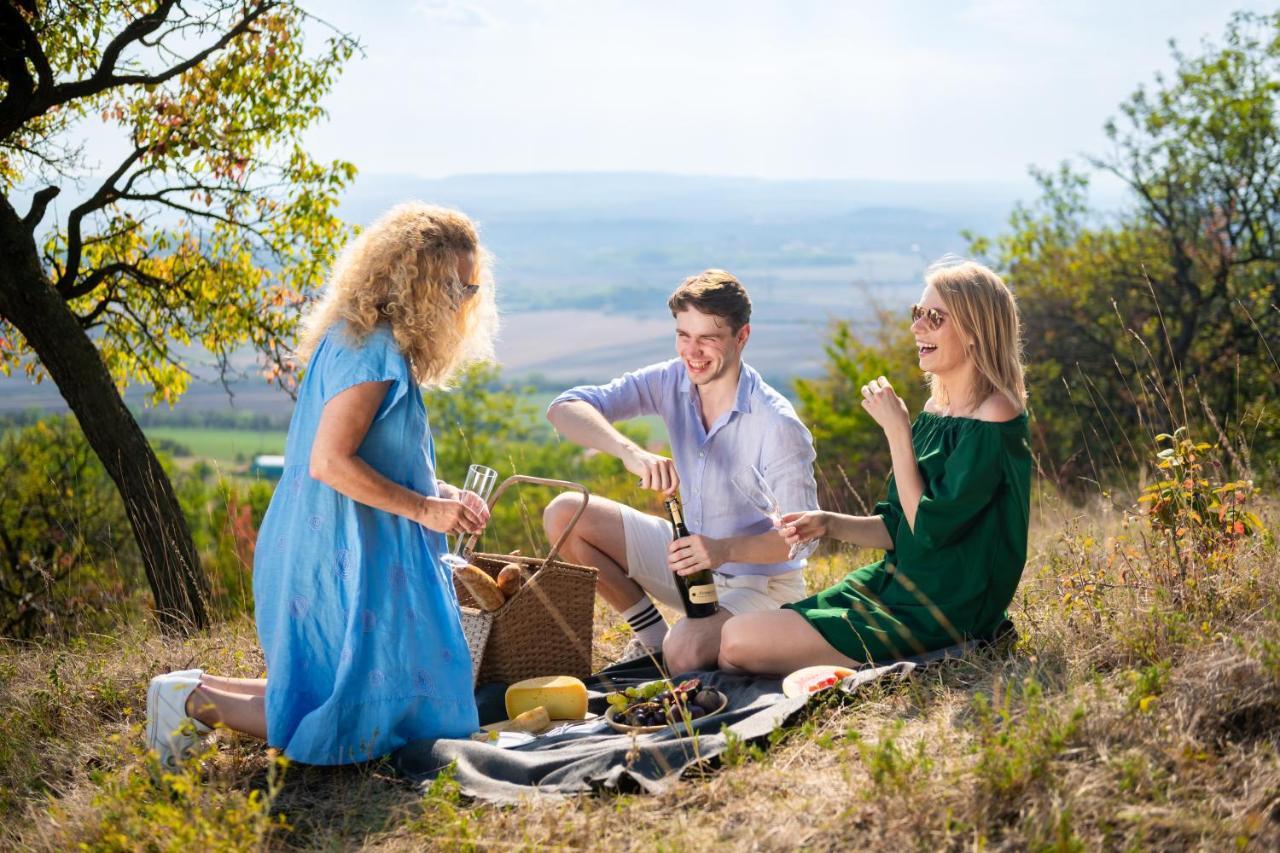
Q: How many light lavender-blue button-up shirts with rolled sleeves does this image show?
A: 1